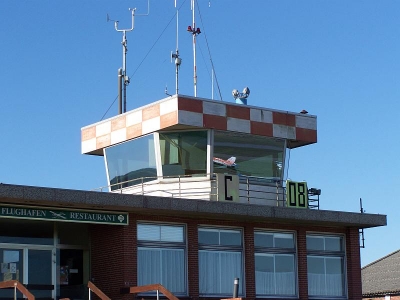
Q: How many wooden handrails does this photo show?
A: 3